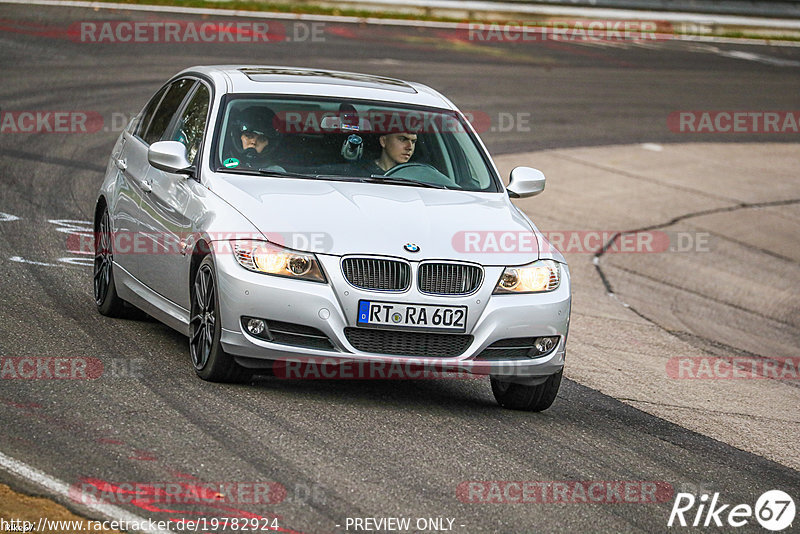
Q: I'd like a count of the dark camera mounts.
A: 1